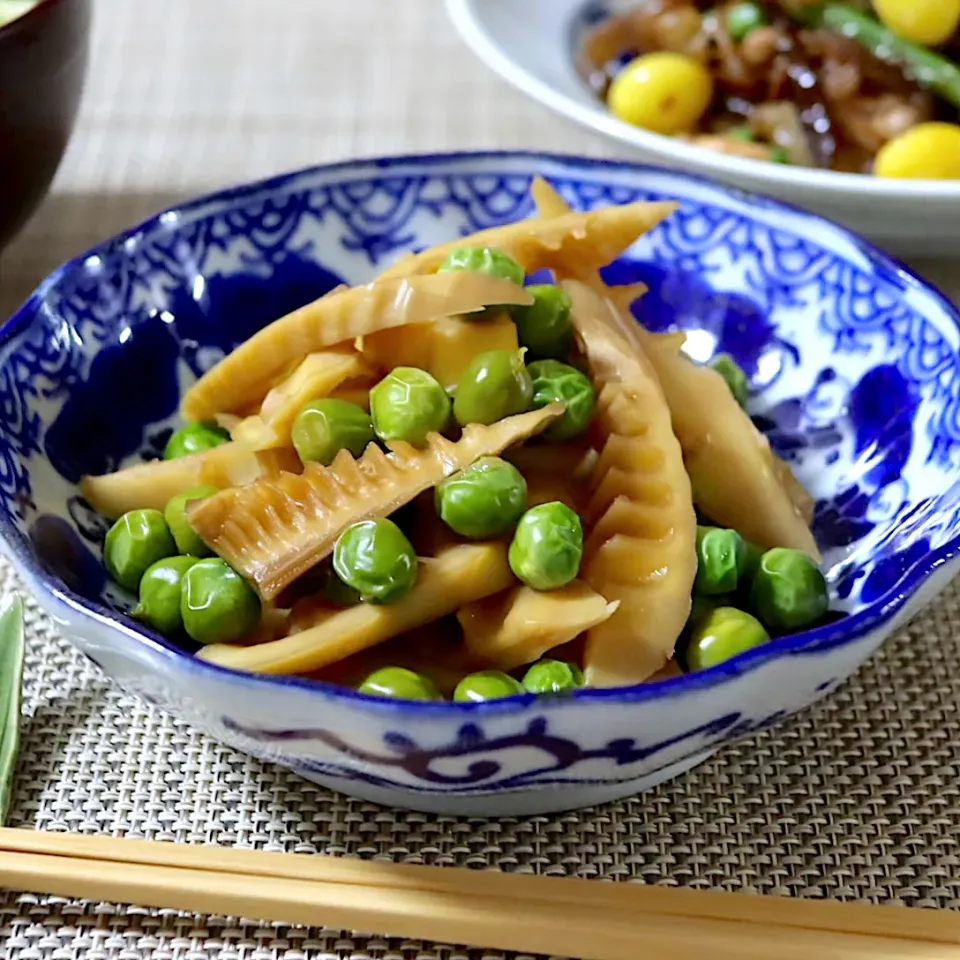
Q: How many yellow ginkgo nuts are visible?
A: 3